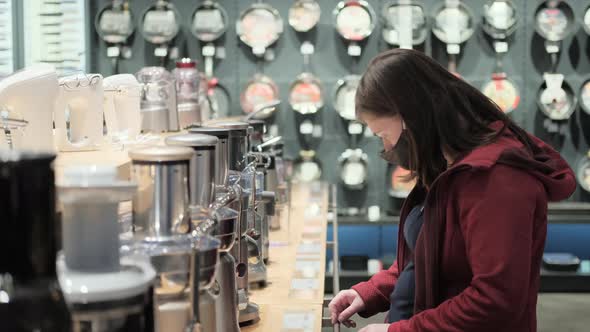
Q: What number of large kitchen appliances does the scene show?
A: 0